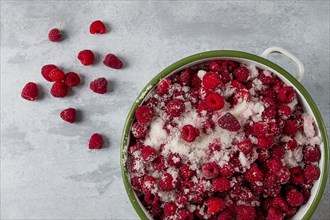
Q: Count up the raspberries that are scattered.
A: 12